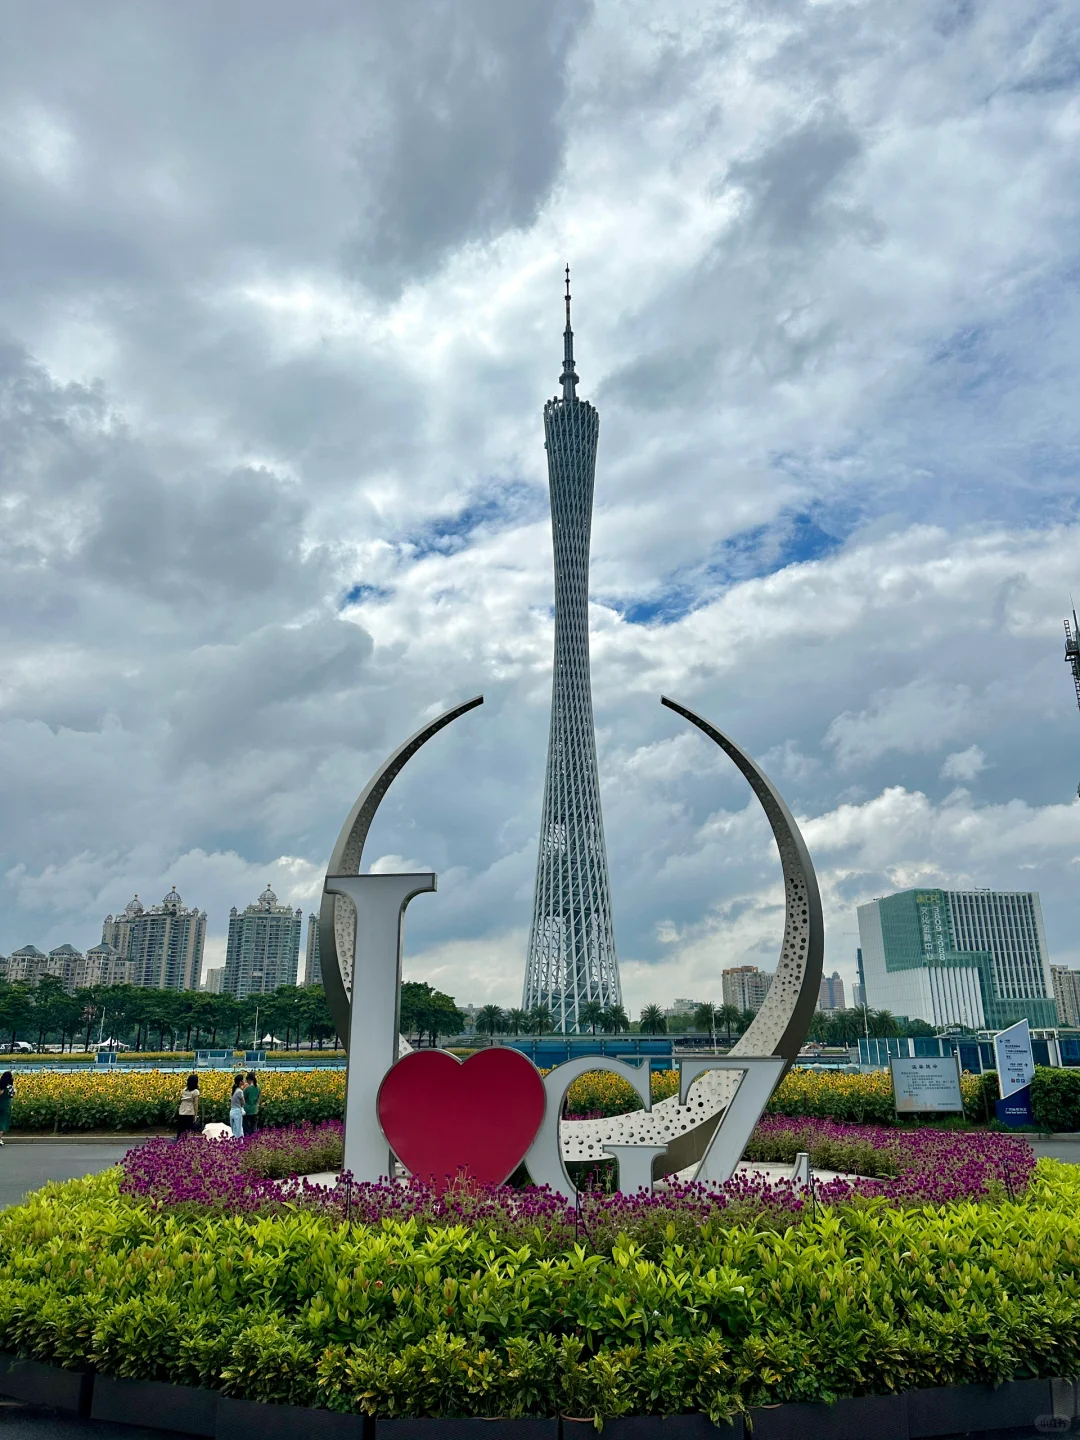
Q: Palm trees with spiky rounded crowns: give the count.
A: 13